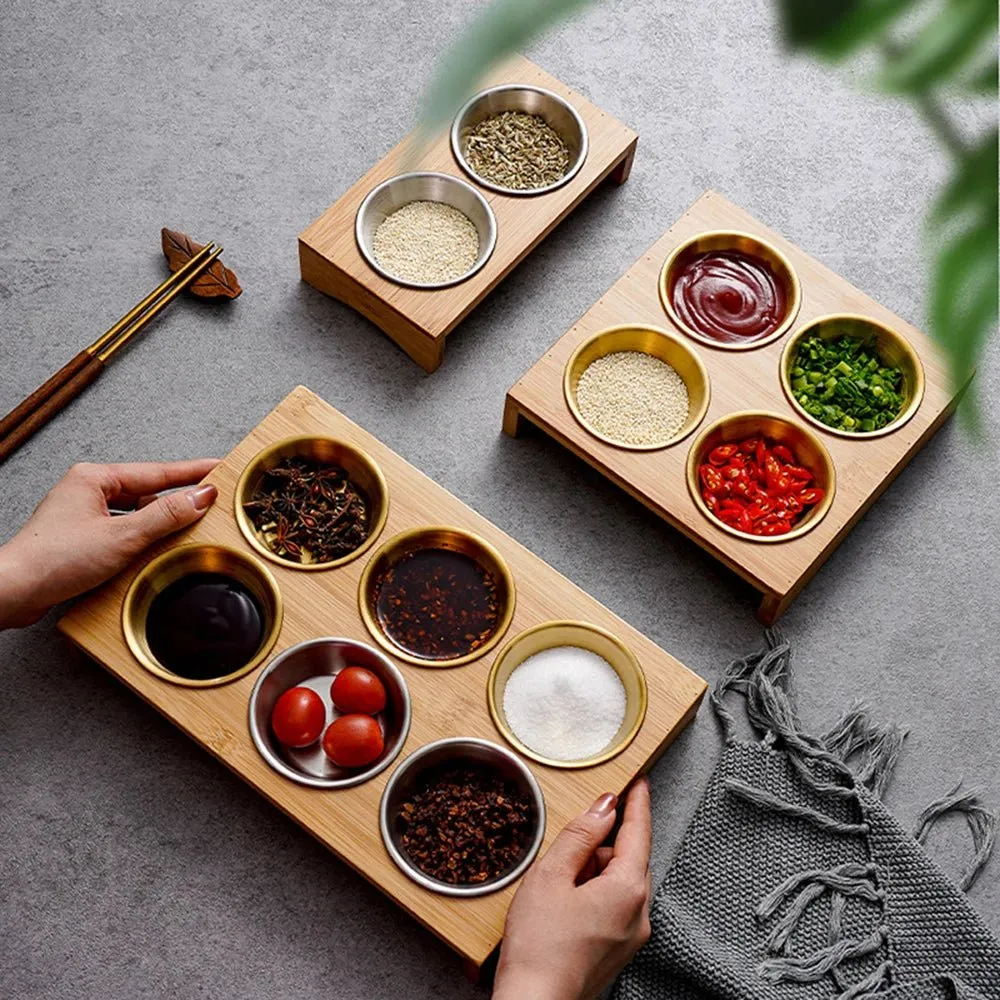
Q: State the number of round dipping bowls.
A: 12